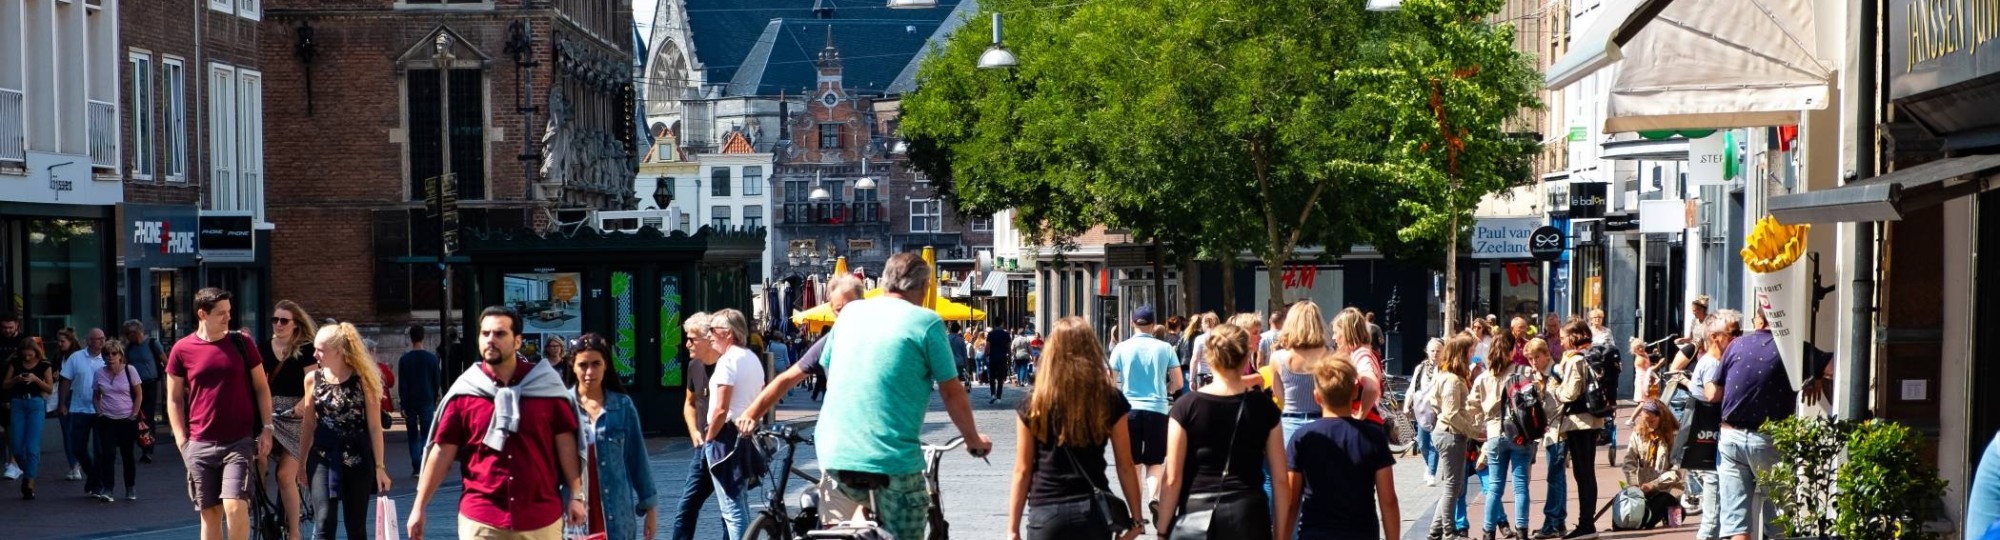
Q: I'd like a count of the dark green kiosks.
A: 1